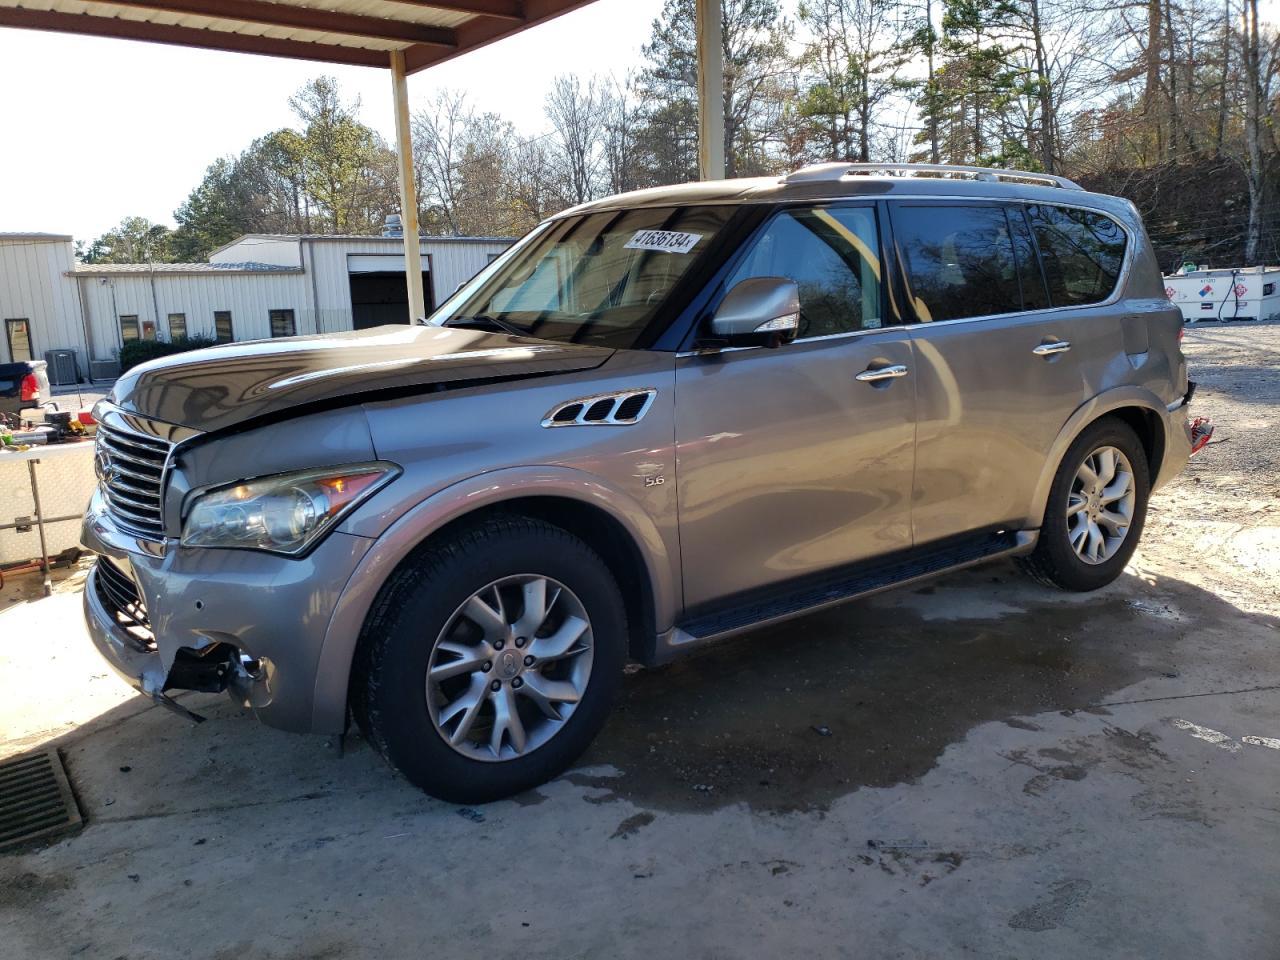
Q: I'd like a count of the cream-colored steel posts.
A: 2